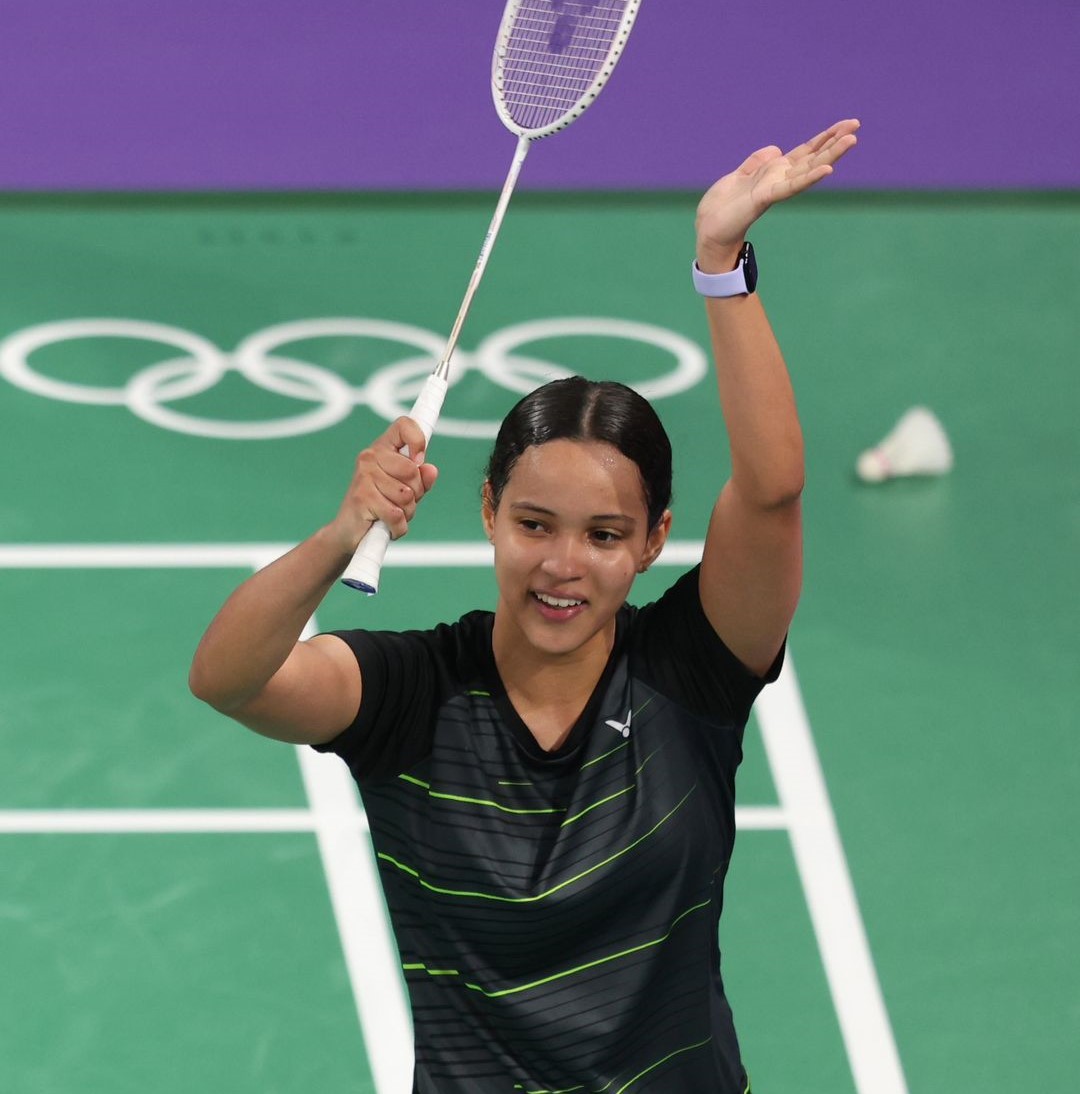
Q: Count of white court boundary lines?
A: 4